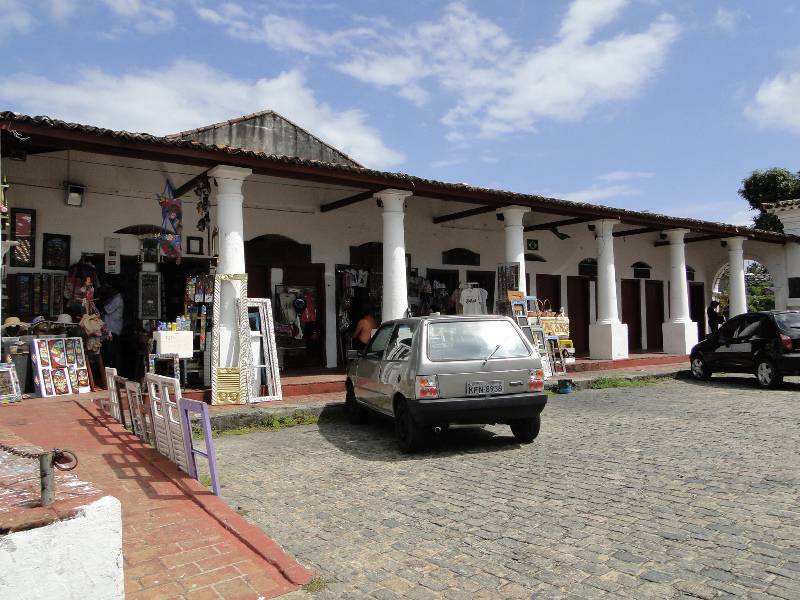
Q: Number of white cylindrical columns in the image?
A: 6